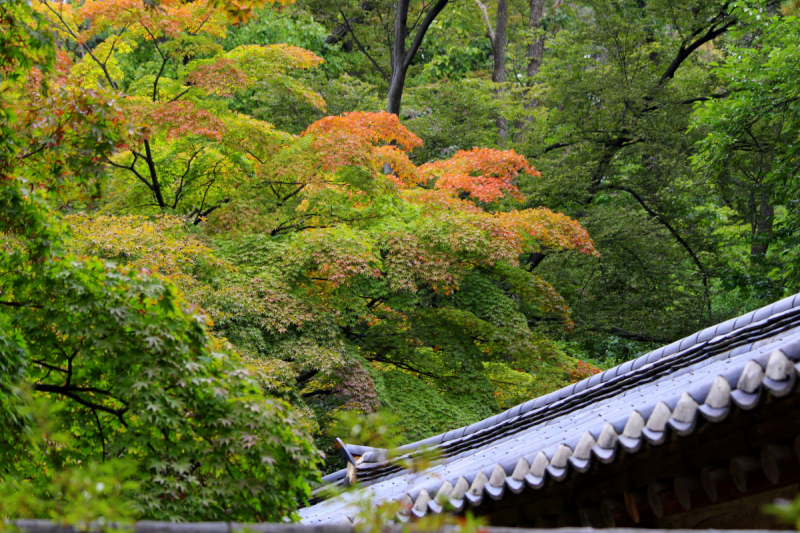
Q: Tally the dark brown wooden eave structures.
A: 1